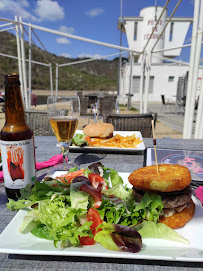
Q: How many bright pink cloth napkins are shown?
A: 2